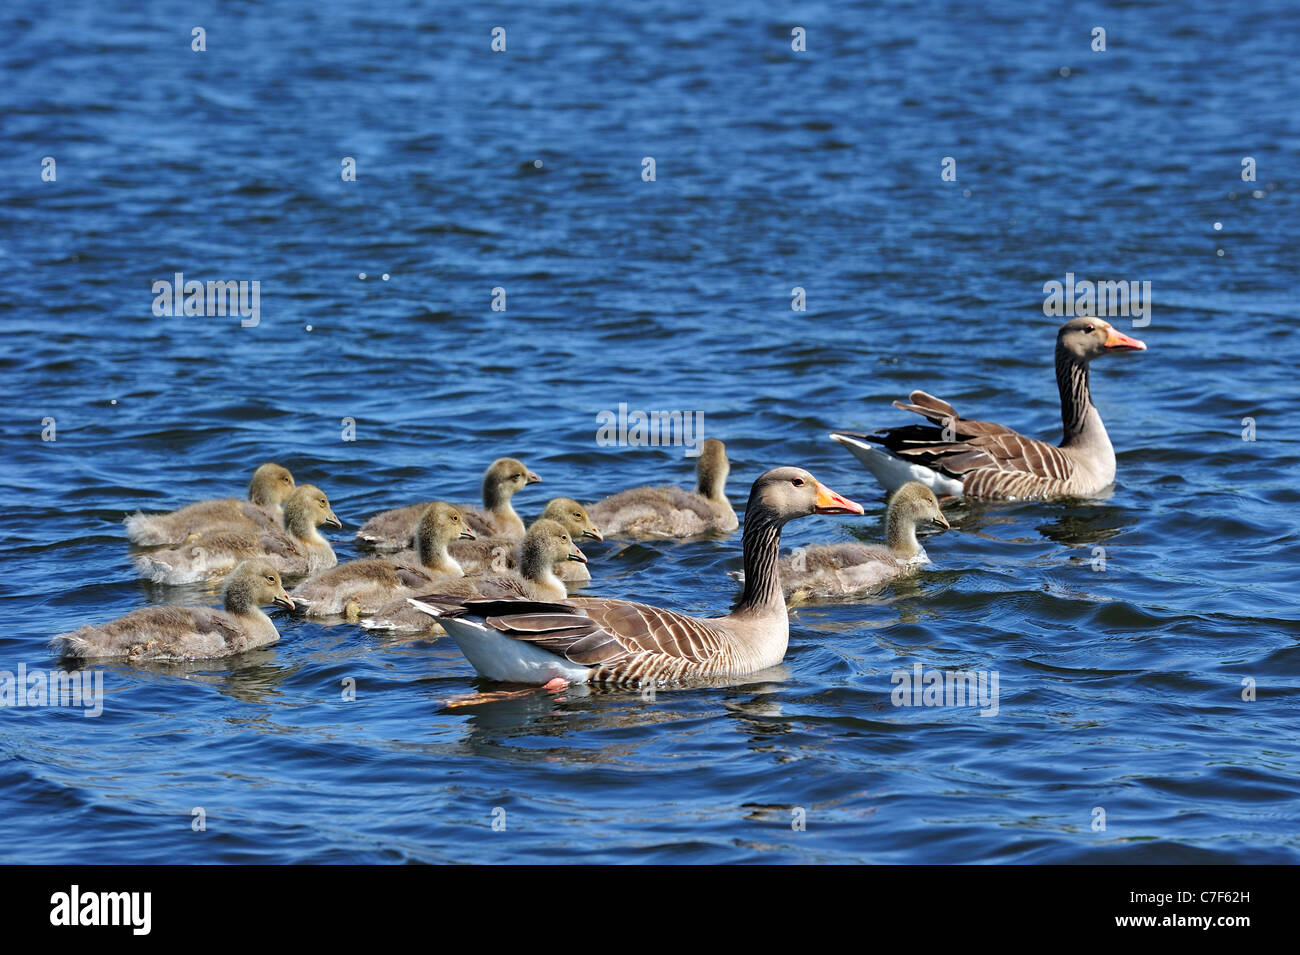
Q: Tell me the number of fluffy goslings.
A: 9